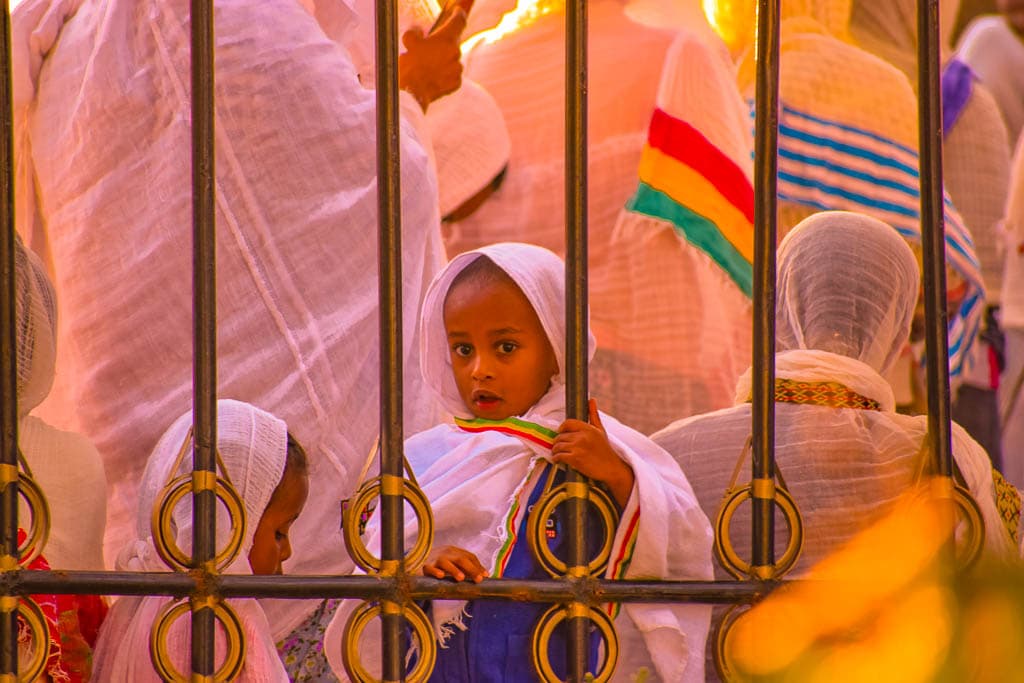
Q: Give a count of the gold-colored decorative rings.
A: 11